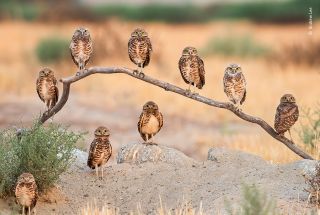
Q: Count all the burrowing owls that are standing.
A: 9